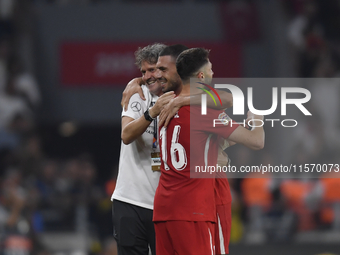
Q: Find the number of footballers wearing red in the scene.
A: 2